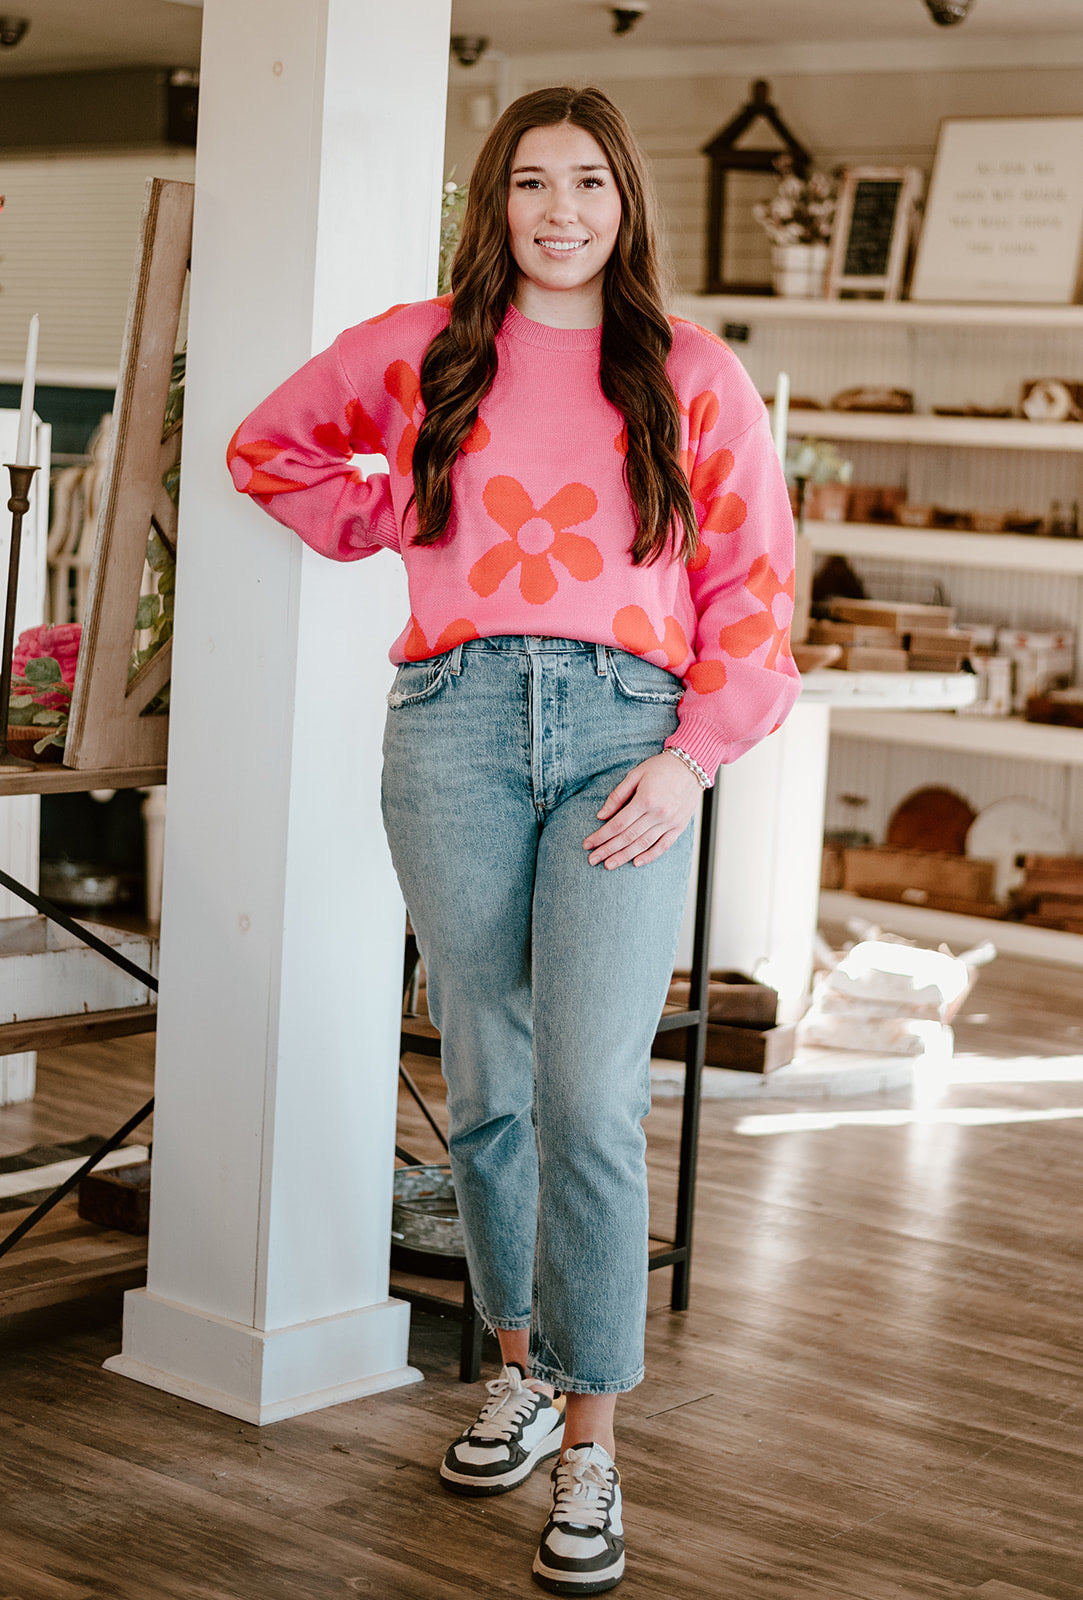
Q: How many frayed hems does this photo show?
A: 2